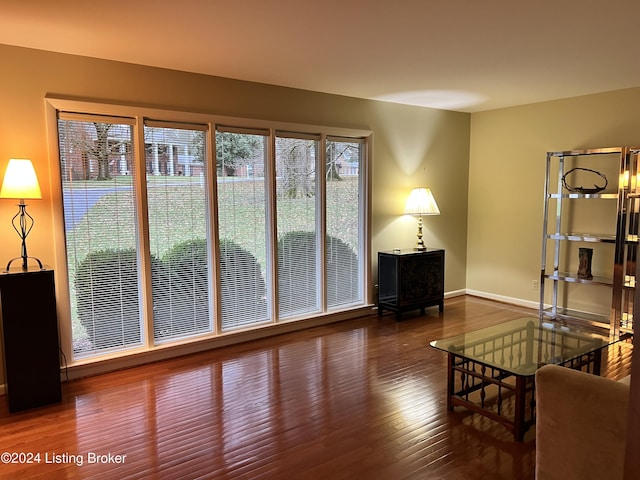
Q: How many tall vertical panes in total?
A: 5